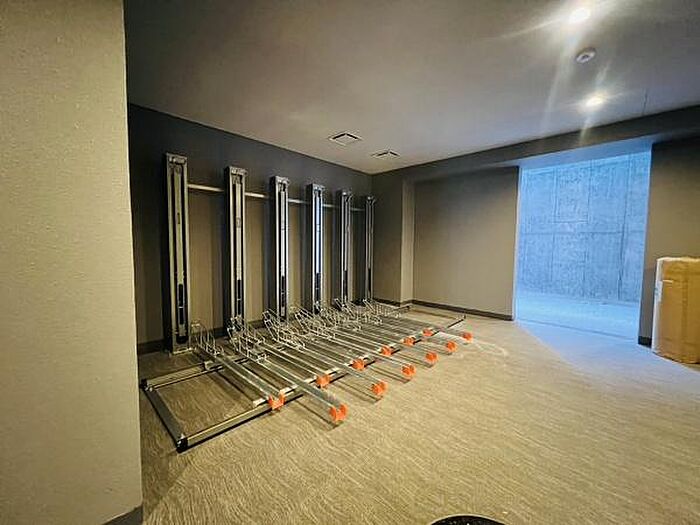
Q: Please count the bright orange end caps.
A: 12